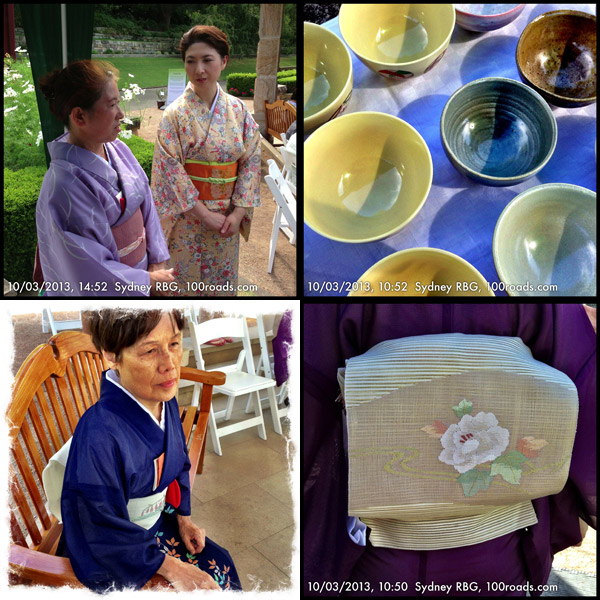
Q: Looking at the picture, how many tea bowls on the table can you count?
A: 8